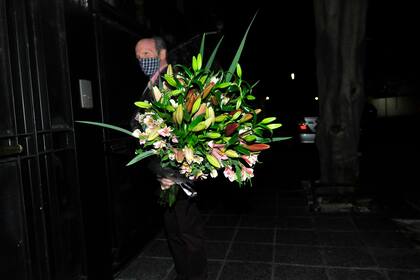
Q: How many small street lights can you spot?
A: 3